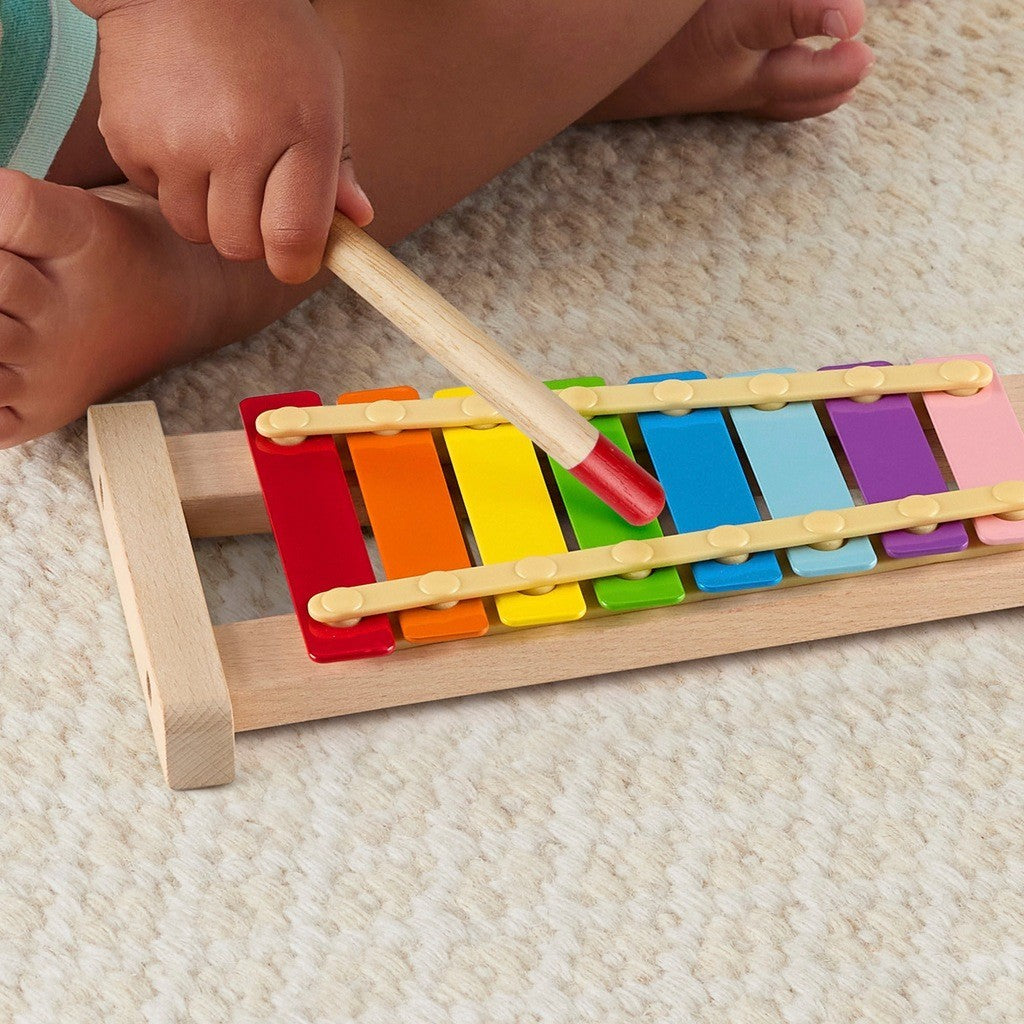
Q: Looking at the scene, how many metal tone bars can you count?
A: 8